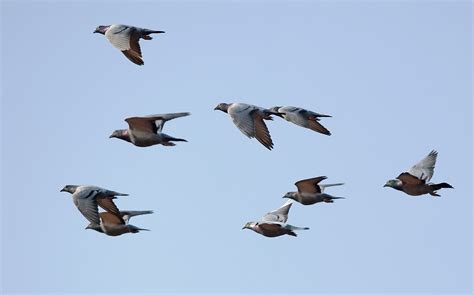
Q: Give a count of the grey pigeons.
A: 9